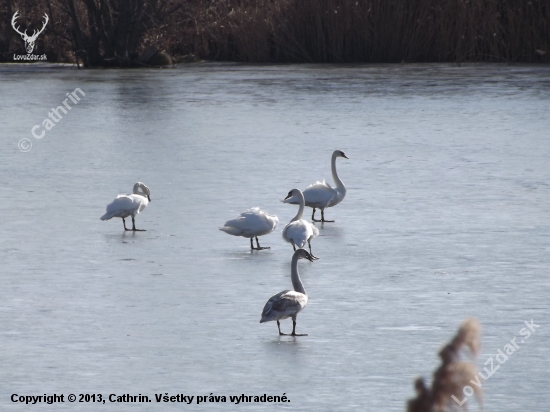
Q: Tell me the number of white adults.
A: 4